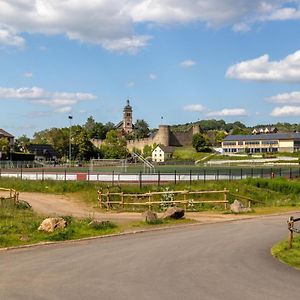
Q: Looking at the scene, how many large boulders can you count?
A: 4